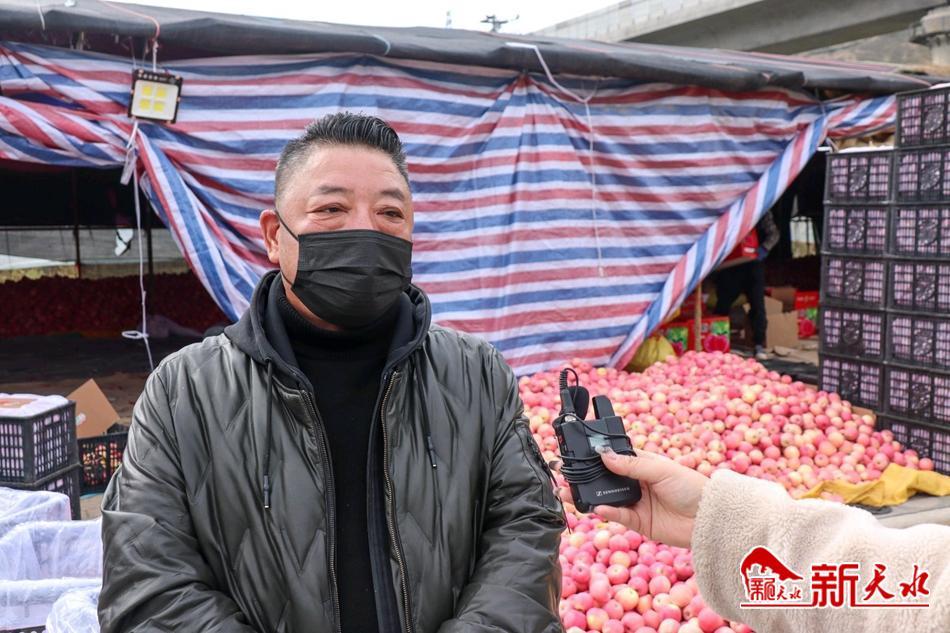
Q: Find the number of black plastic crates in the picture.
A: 15